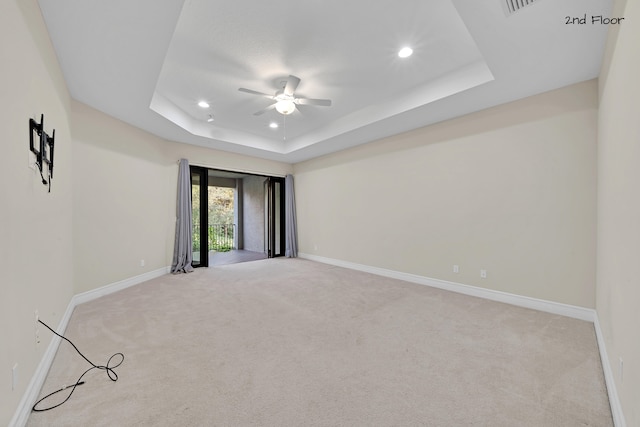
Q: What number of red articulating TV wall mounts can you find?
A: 0